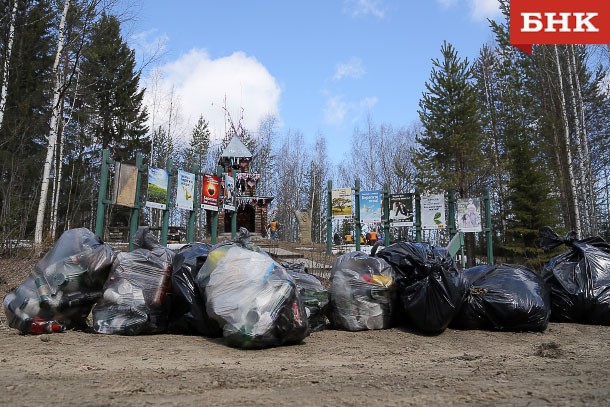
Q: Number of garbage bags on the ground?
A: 9